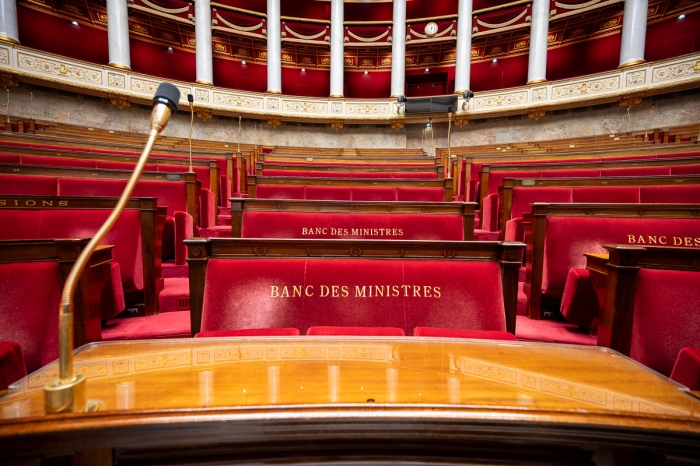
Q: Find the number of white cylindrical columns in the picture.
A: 9